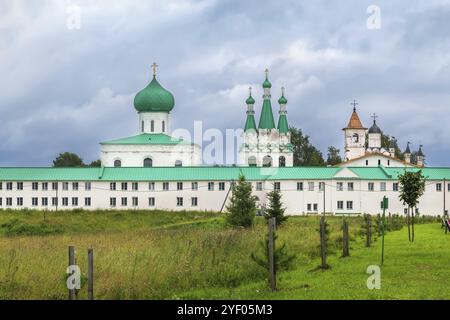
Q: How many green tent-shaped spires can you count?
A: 3